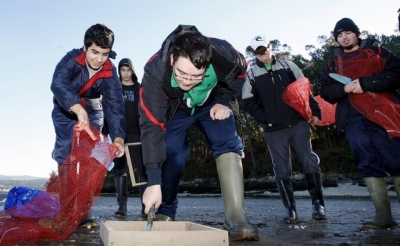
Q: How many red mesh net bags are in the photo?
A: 3